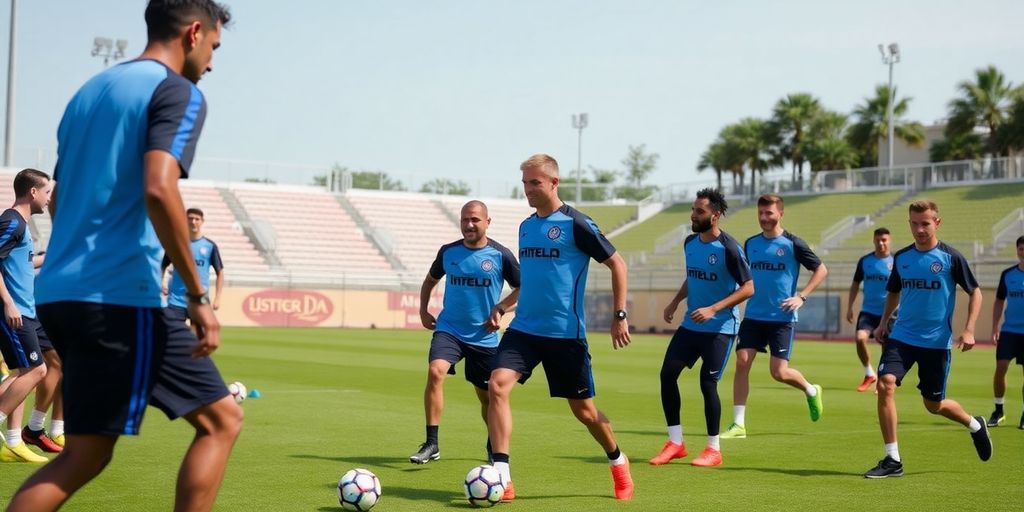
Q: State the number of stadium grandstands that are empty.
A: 2